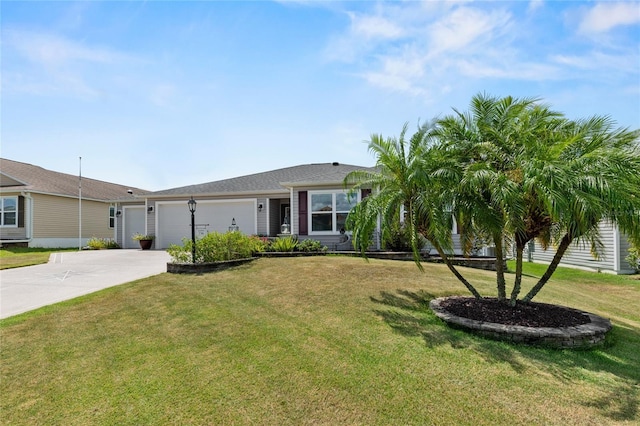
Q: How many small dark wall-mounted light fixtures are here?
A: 3